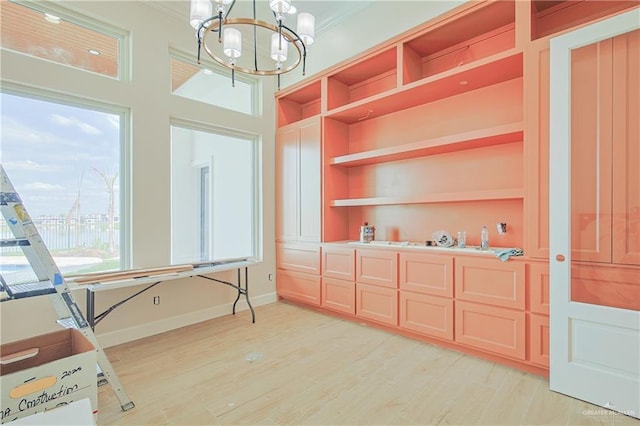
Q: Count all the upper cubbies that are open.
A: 4